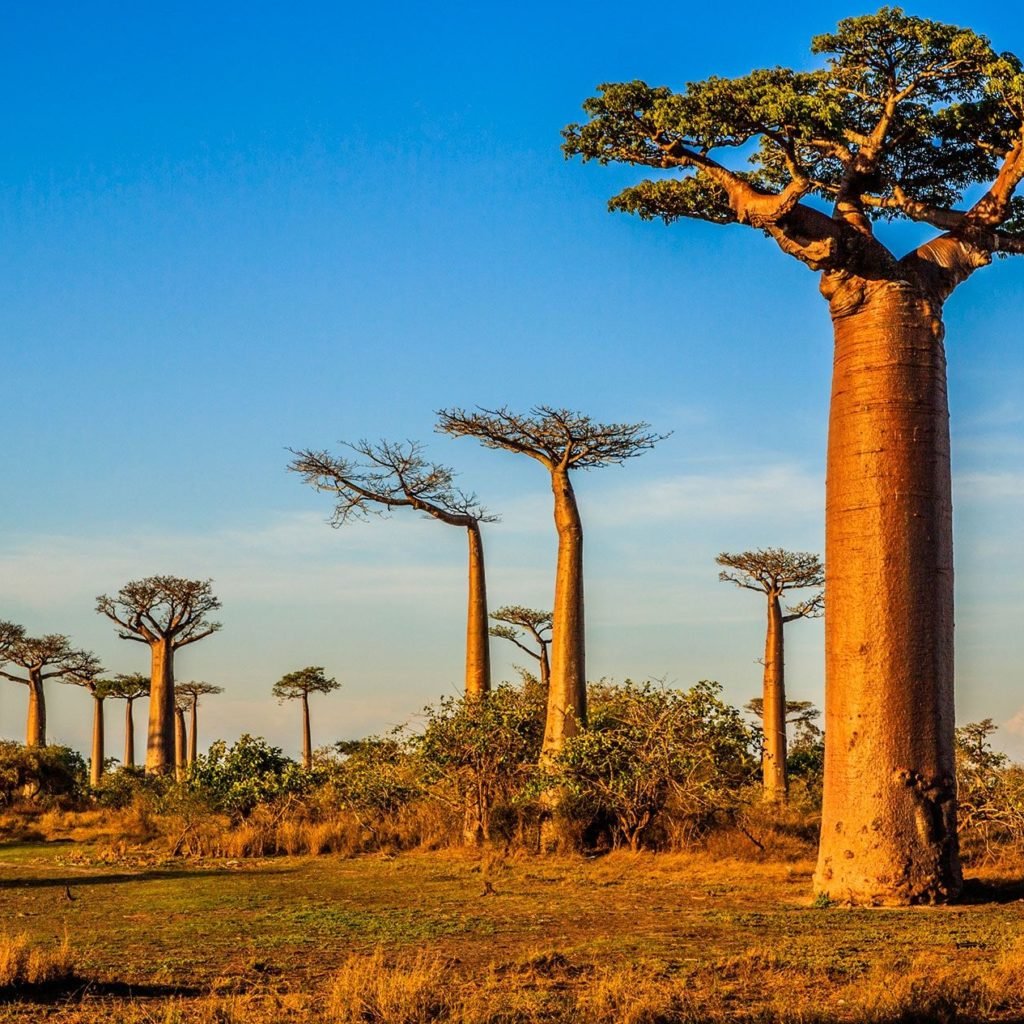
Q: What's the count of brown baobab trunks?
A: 12